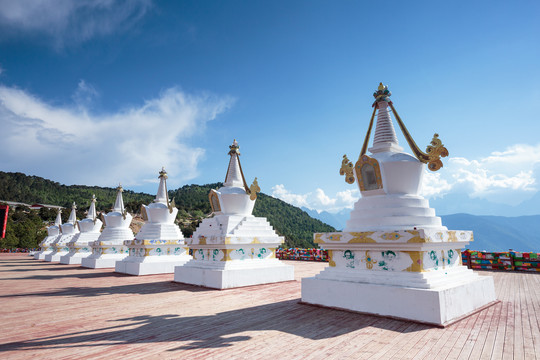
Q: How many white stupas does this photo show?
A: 7